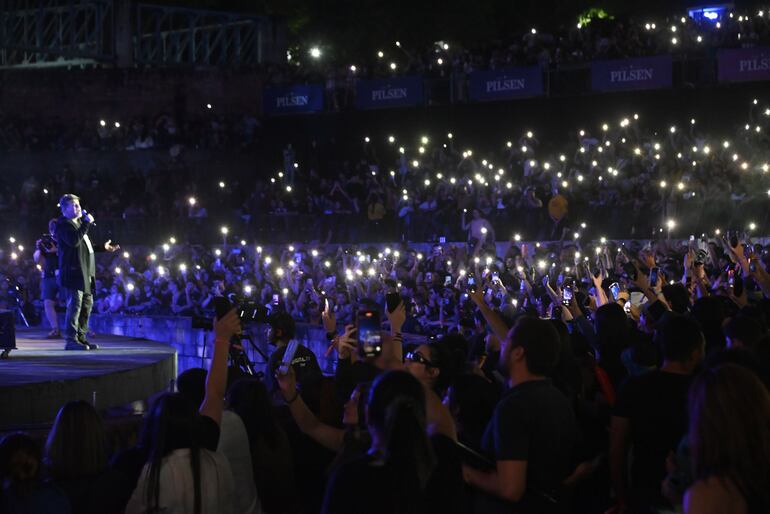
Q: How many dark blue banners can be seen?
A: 5